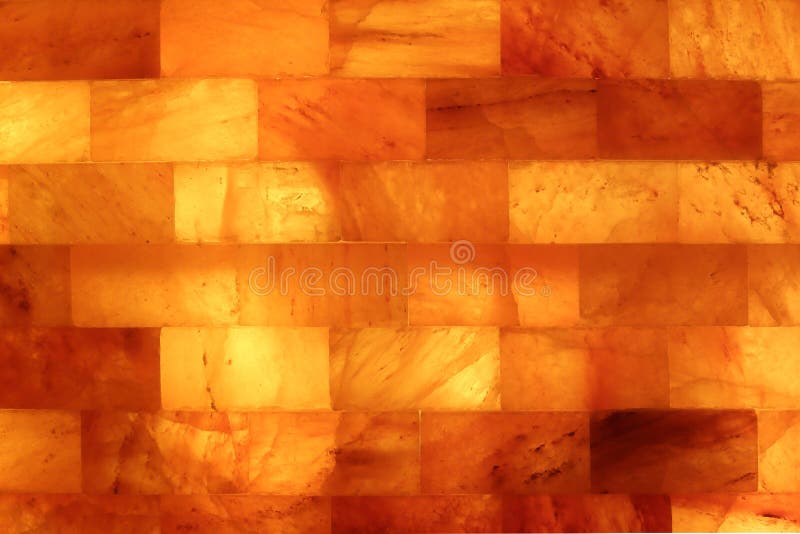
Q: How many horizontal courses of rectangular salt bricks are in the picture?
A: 7